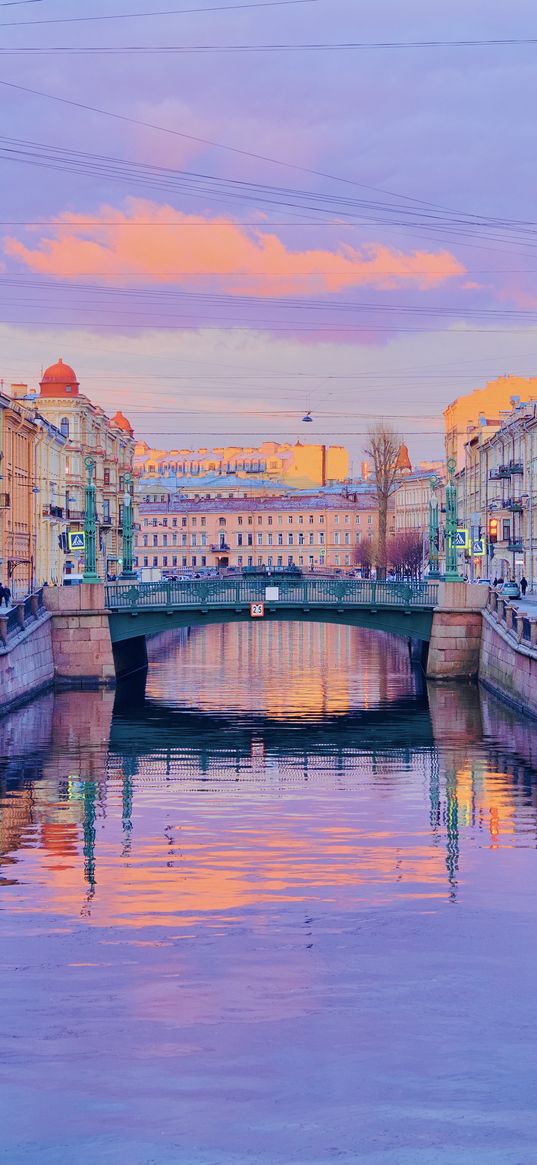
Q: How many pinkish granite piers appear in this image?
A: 2